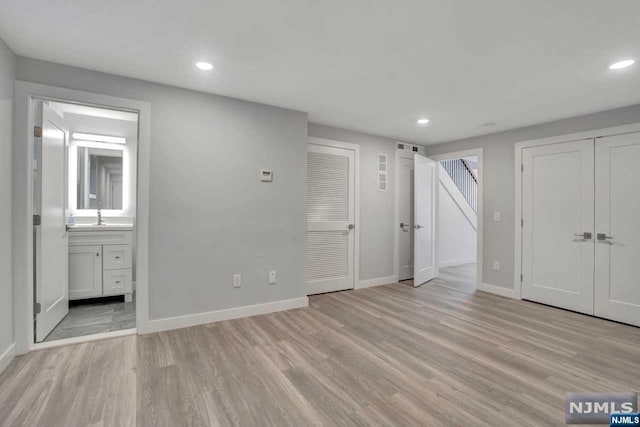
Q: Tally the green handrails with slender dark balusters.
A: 0